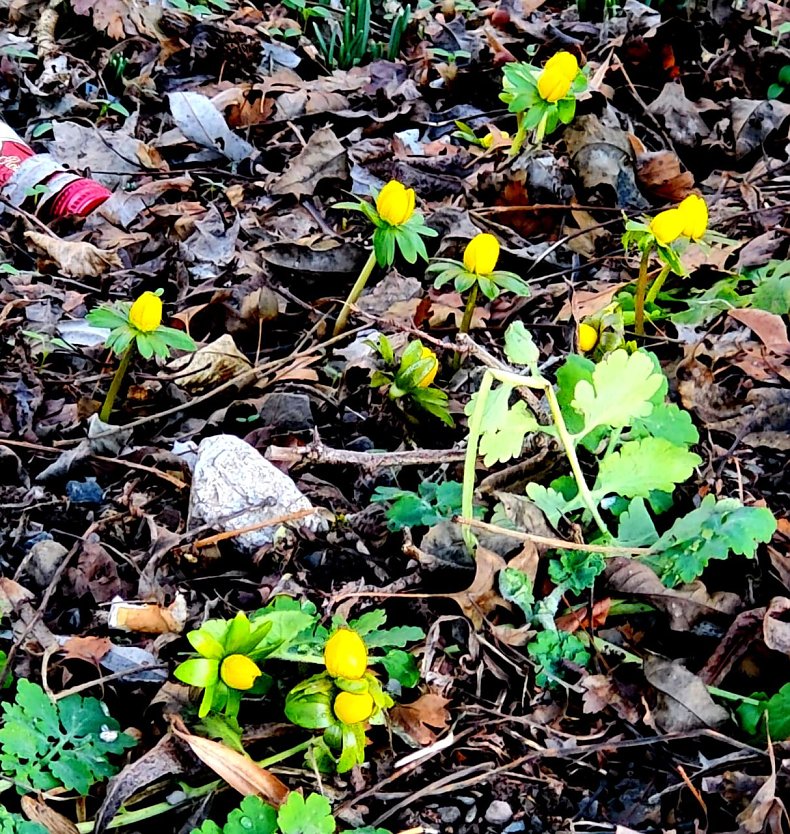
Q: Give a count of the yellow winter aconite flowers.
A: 12